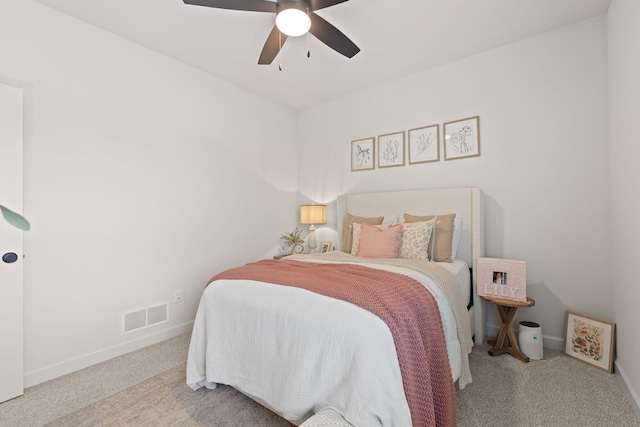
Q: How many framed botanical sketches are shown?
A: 4